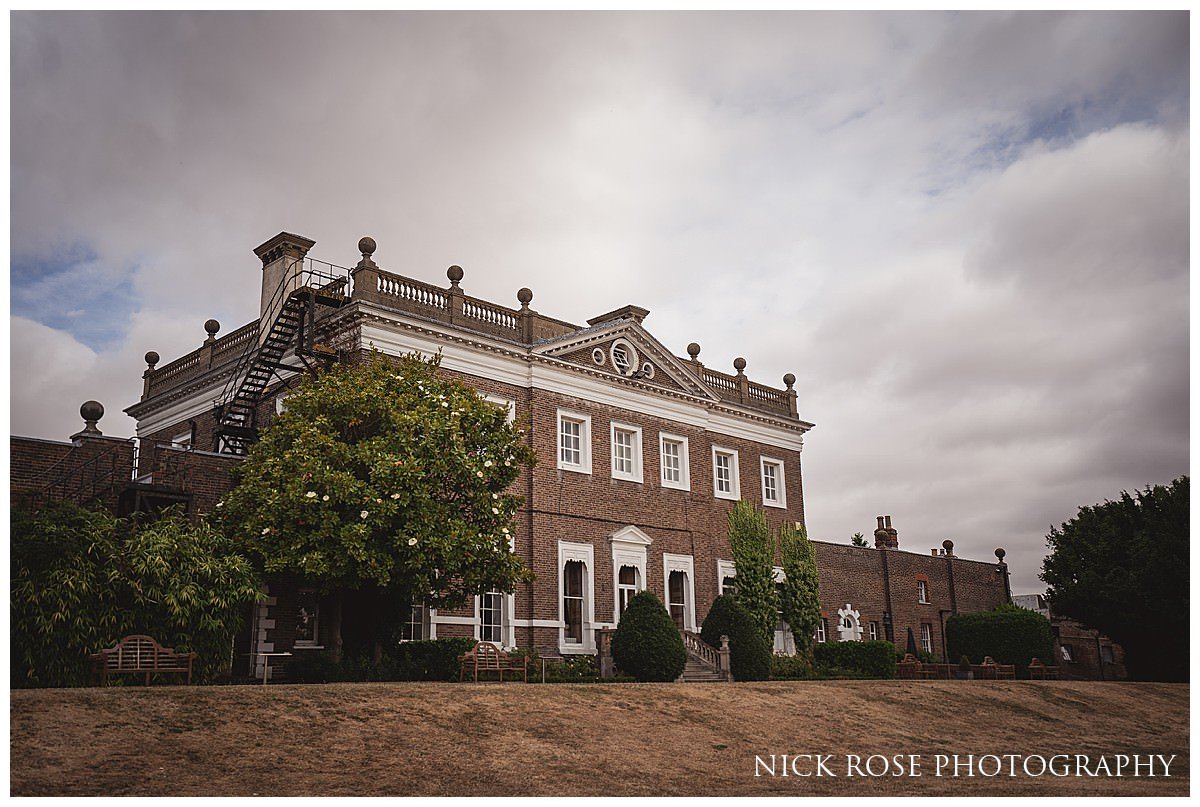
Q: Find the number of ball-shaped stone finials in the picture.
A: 12